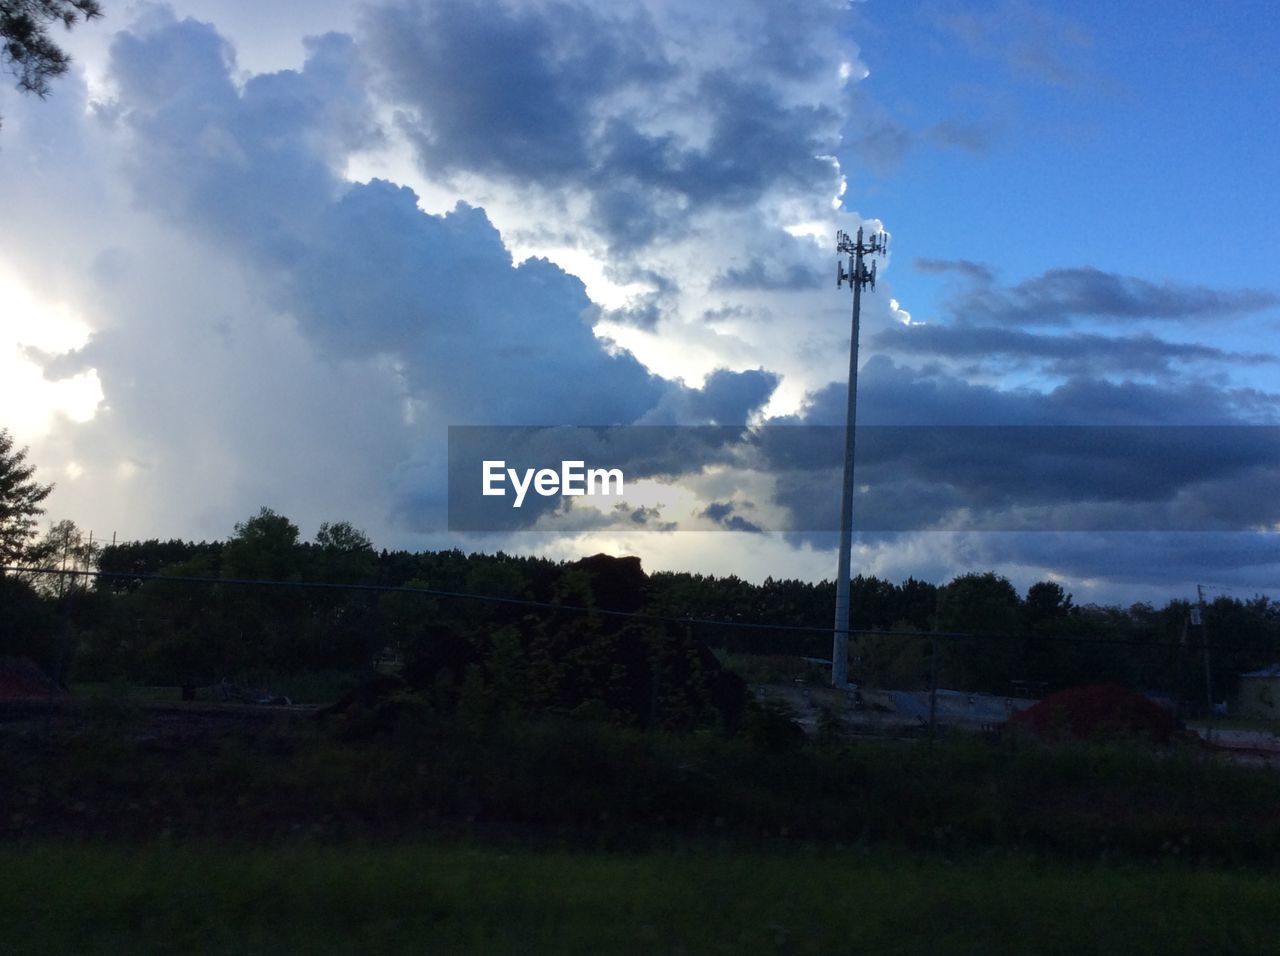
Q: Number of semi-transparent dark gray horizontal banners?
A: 1